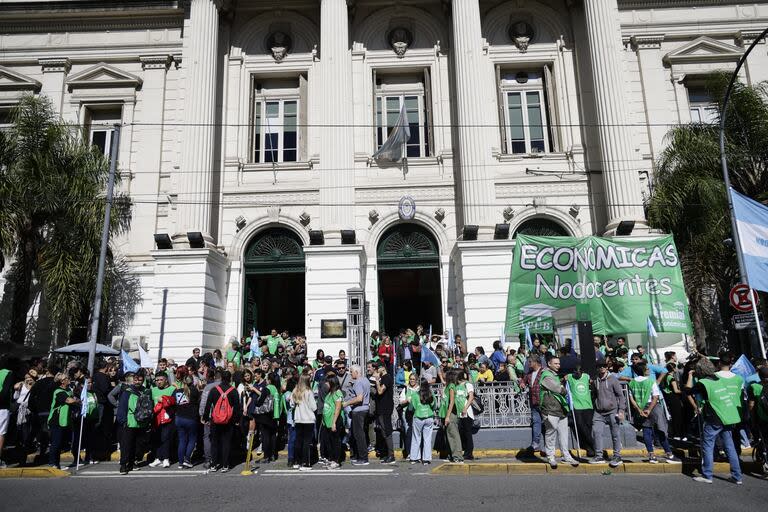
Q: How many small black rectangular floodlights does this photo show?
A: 7